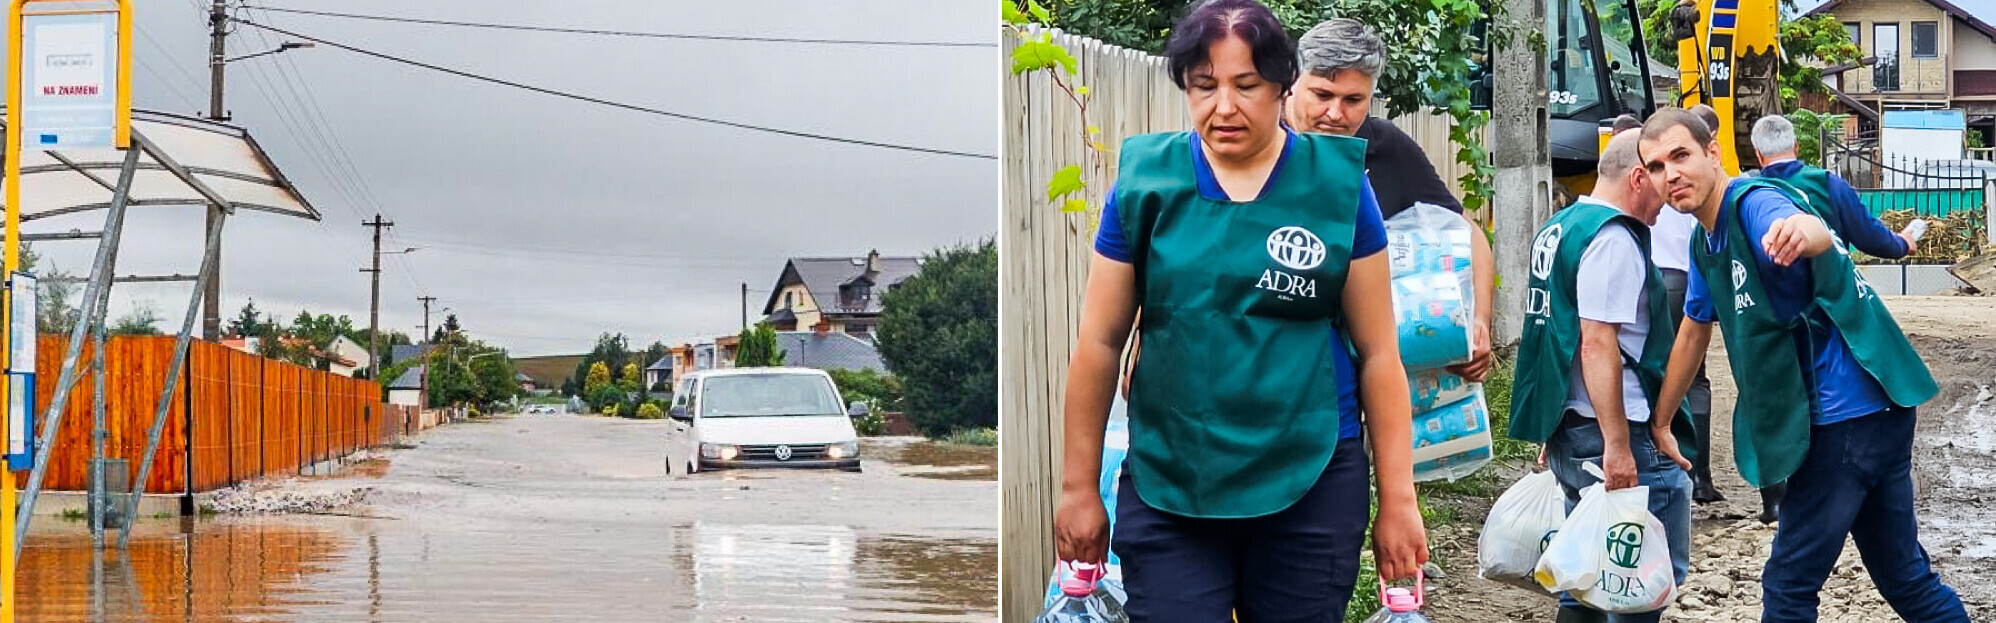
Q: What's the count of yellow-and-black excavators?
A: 1